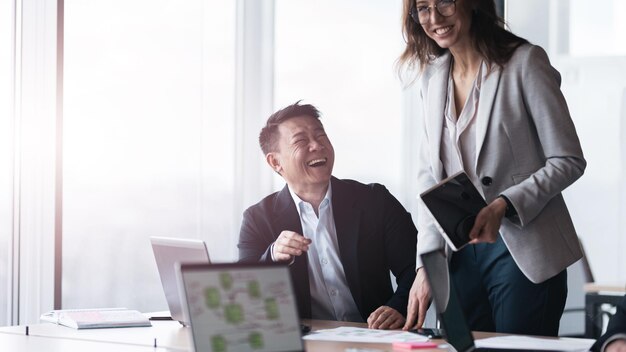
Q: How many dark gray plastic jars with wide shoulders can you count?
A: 0